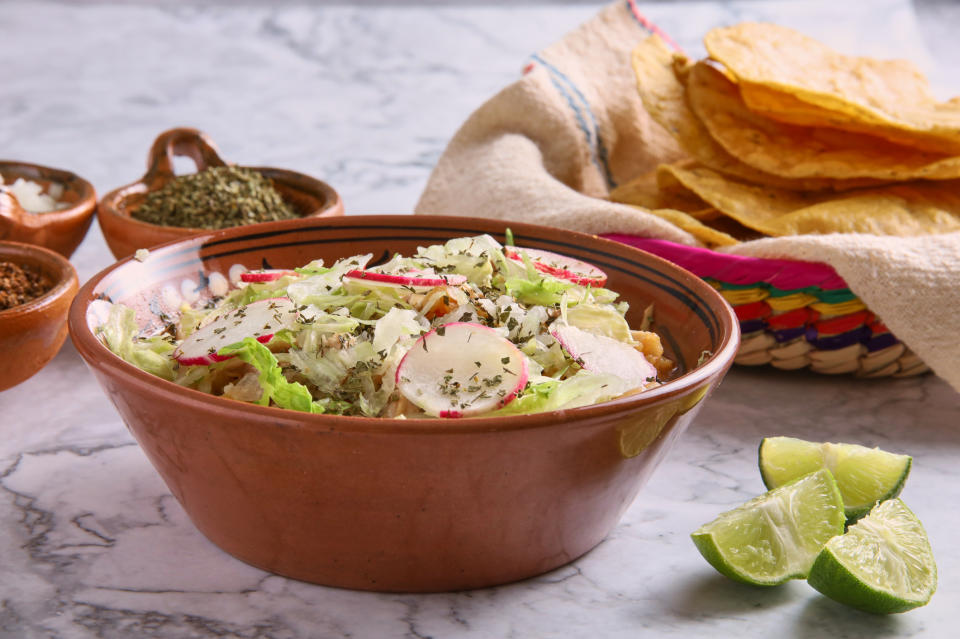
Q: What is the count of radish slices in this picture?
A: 6